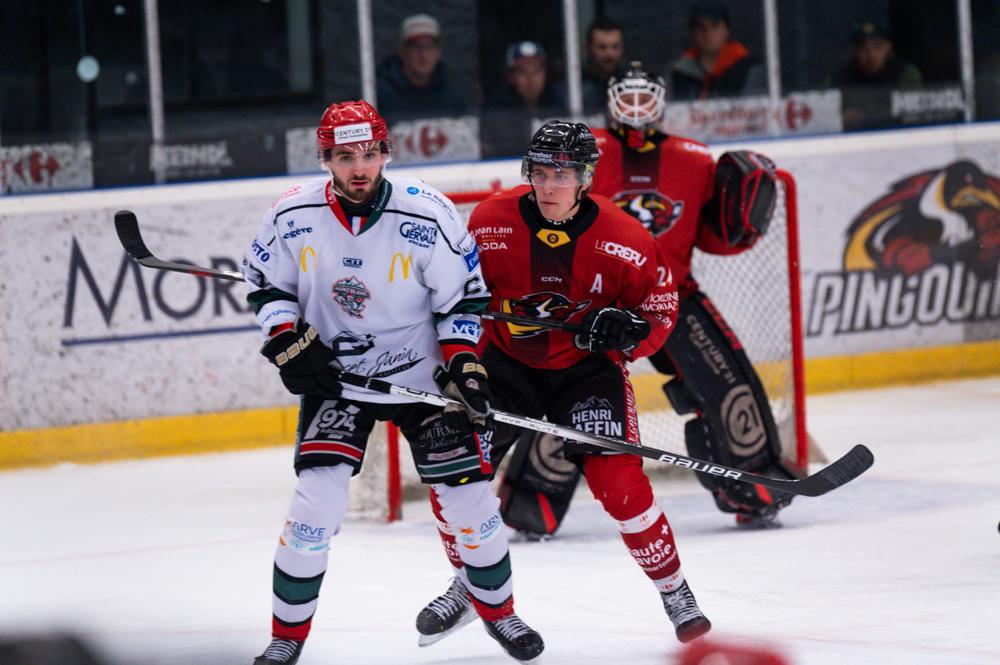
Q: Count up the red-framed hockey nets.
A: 1